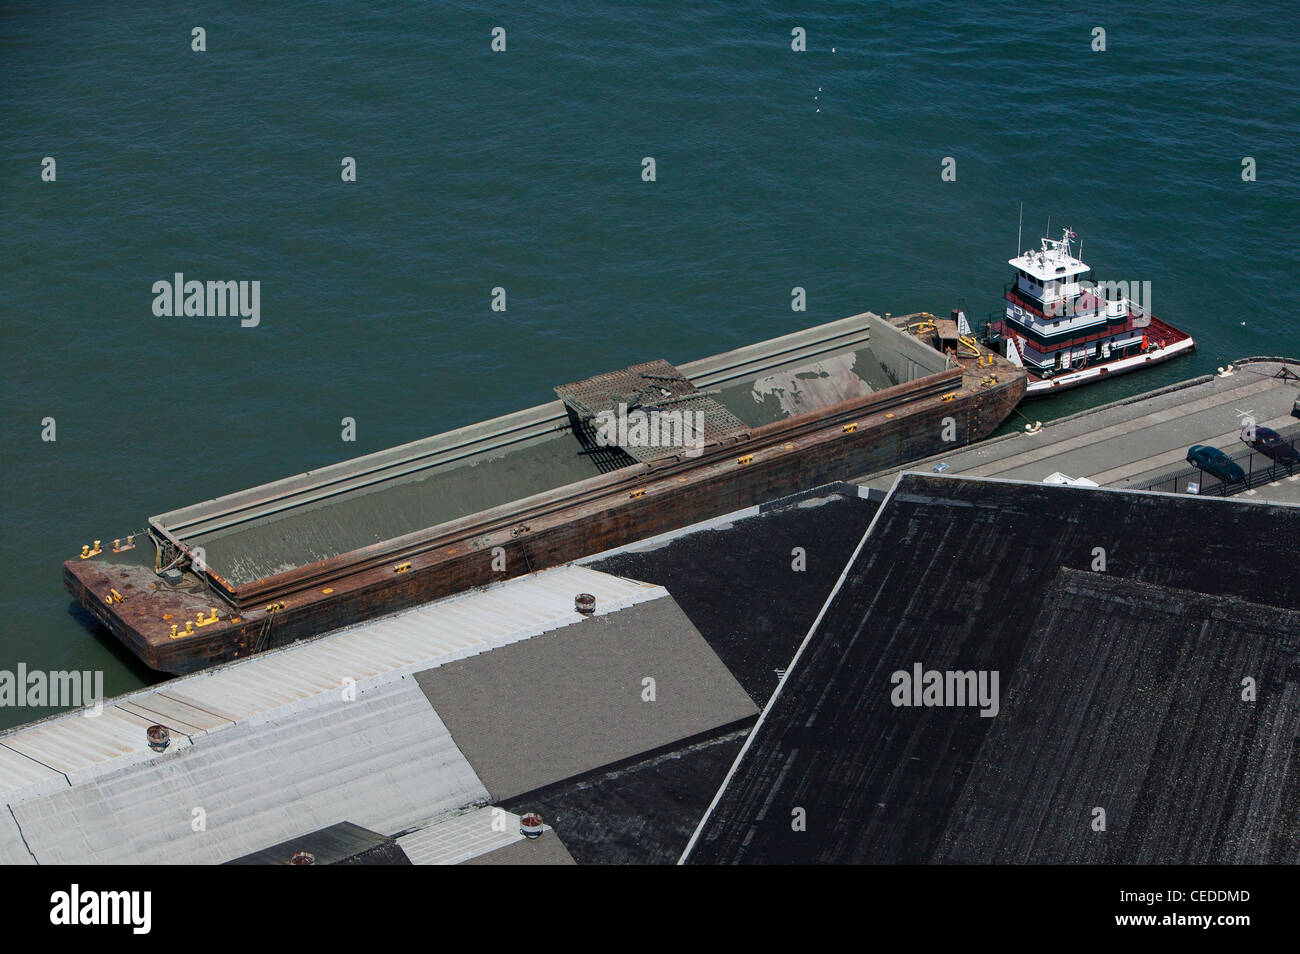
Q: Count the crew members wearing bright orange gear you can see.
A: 2